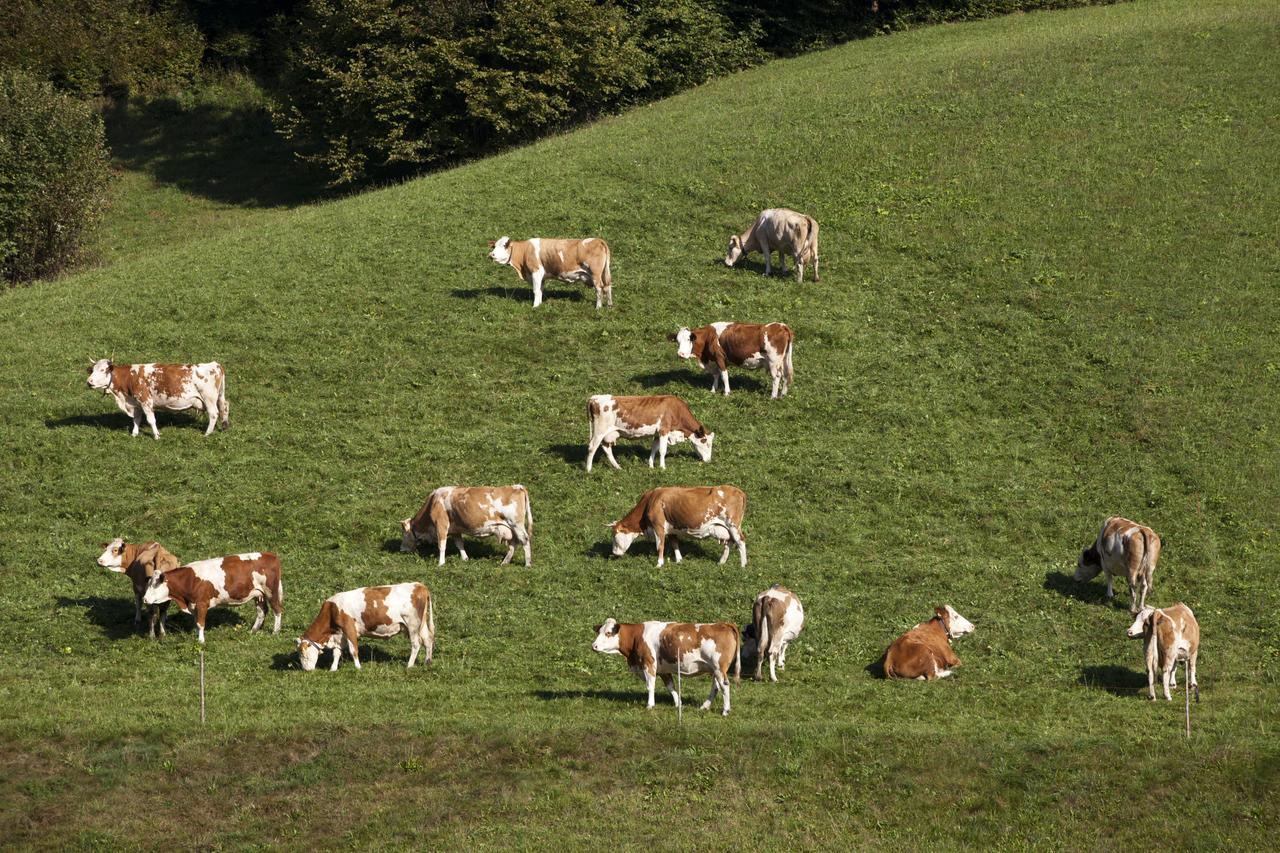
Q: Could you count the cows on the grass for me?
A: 15